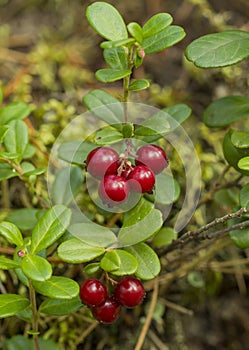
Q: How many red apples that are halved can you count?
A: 0